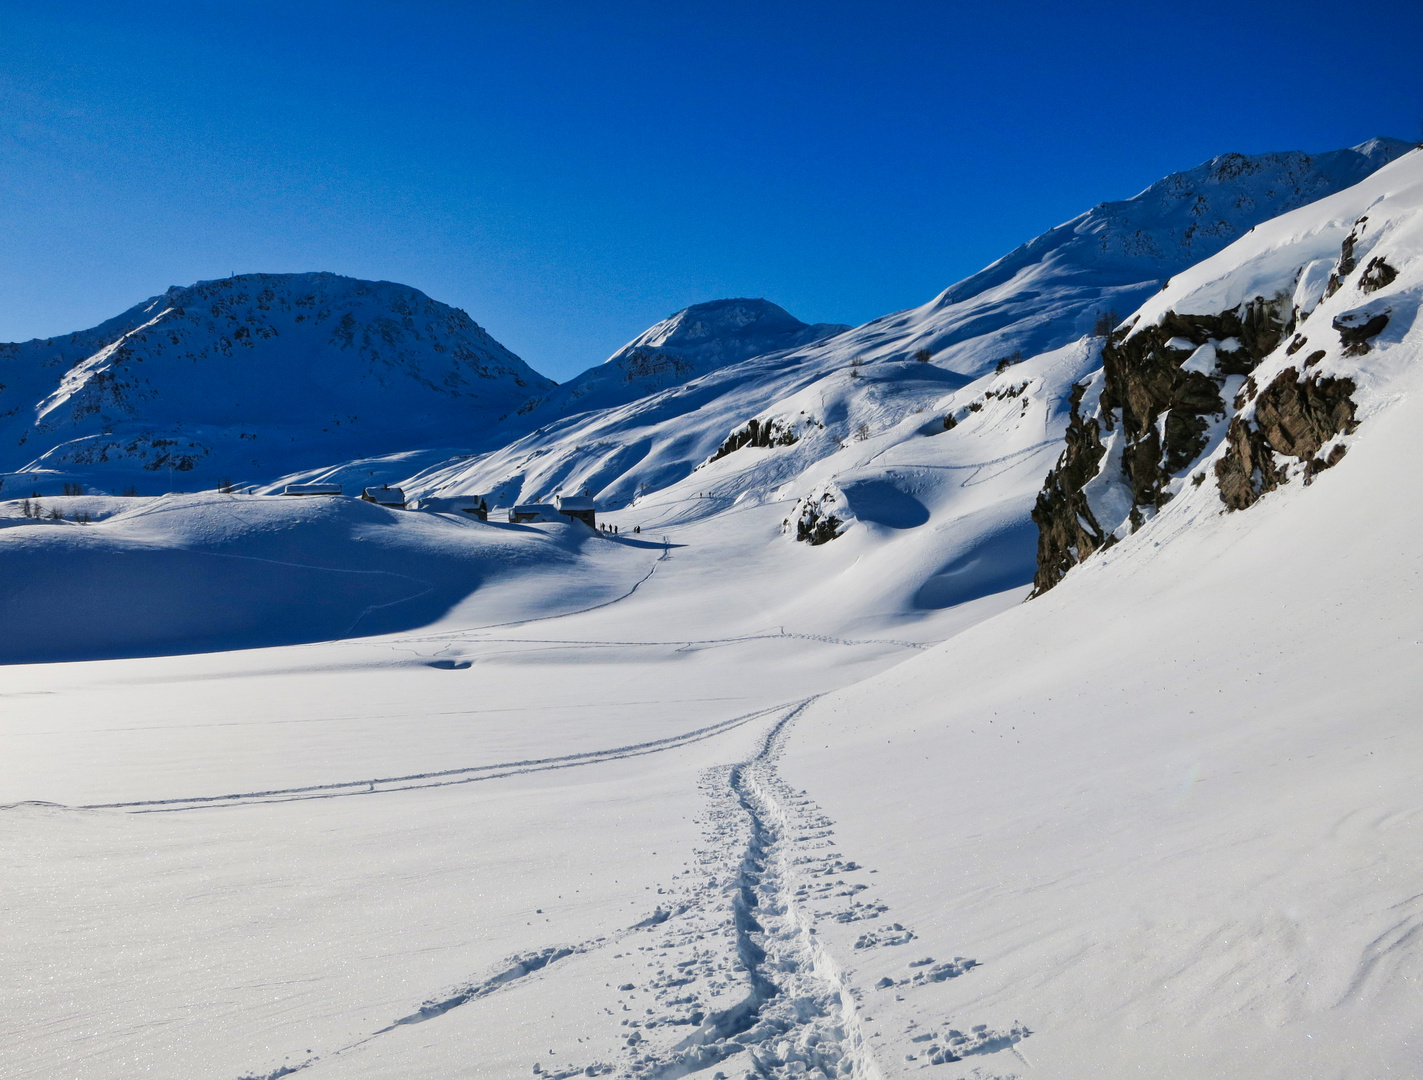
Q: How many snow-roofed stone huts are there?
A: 5